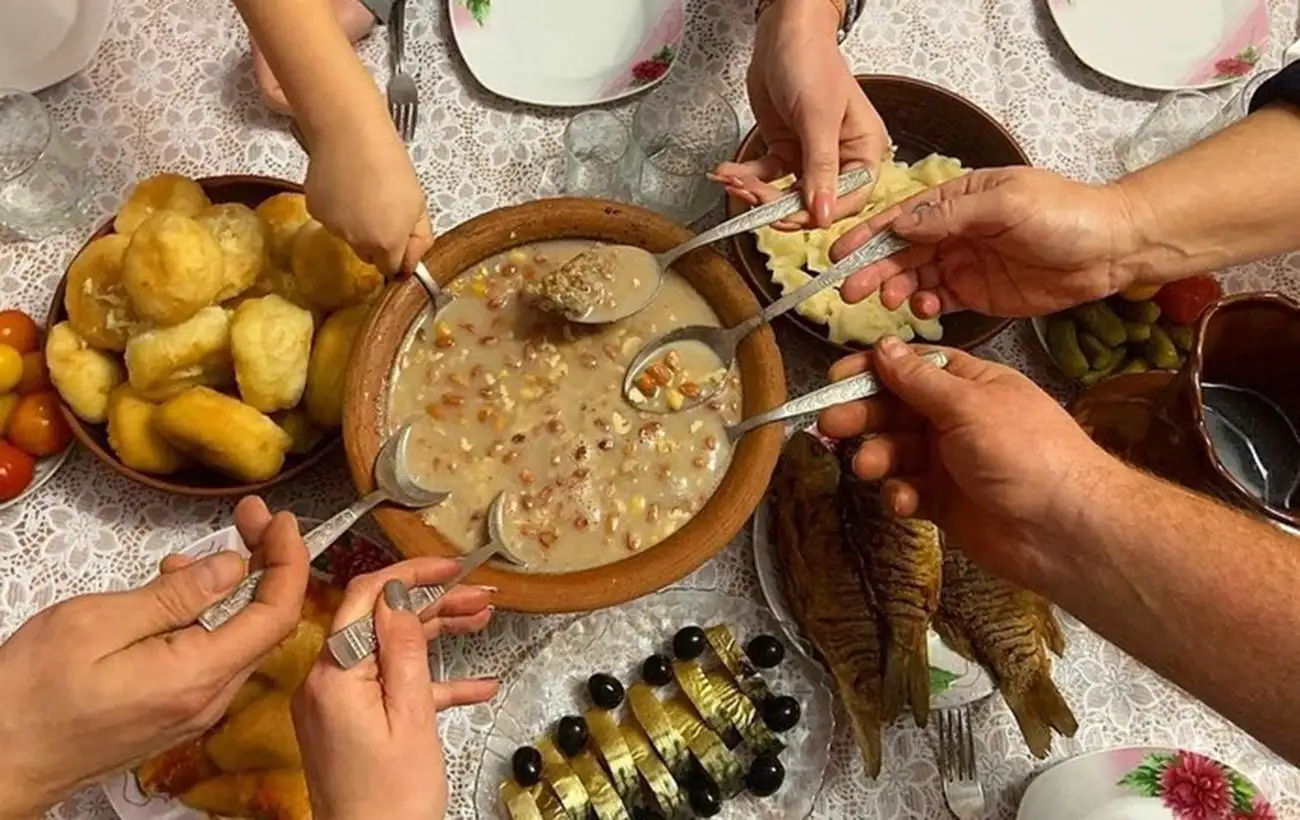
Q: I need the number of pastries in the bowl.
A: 13